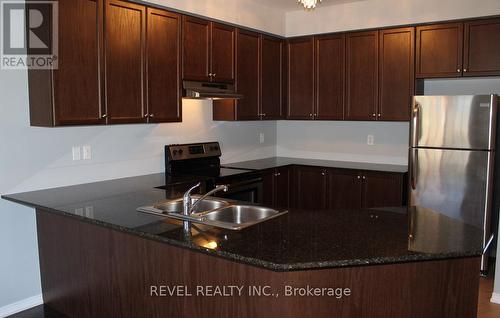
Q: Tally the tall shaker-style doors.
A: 9